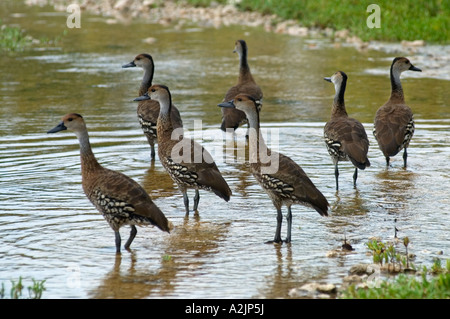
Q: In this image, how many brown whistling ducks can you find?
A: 7